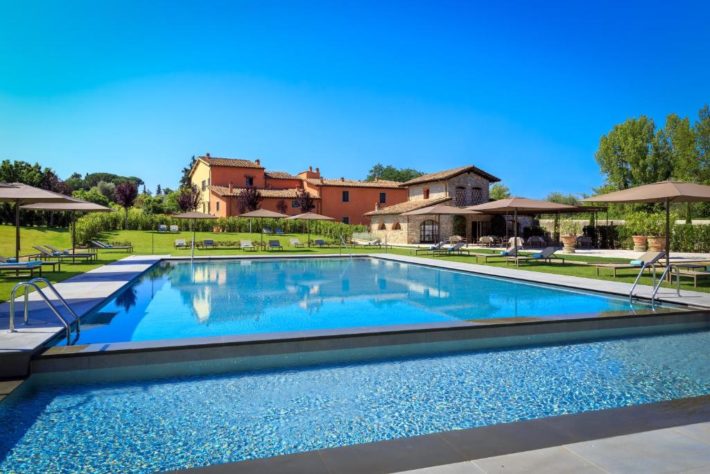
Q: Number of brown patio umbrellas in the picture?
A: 8